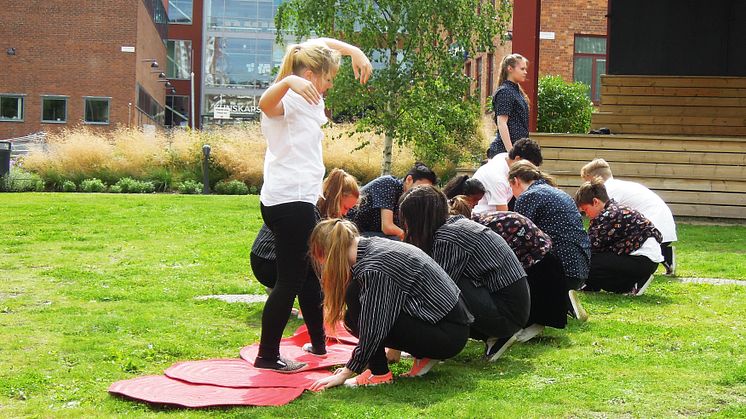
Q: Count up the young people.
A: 12